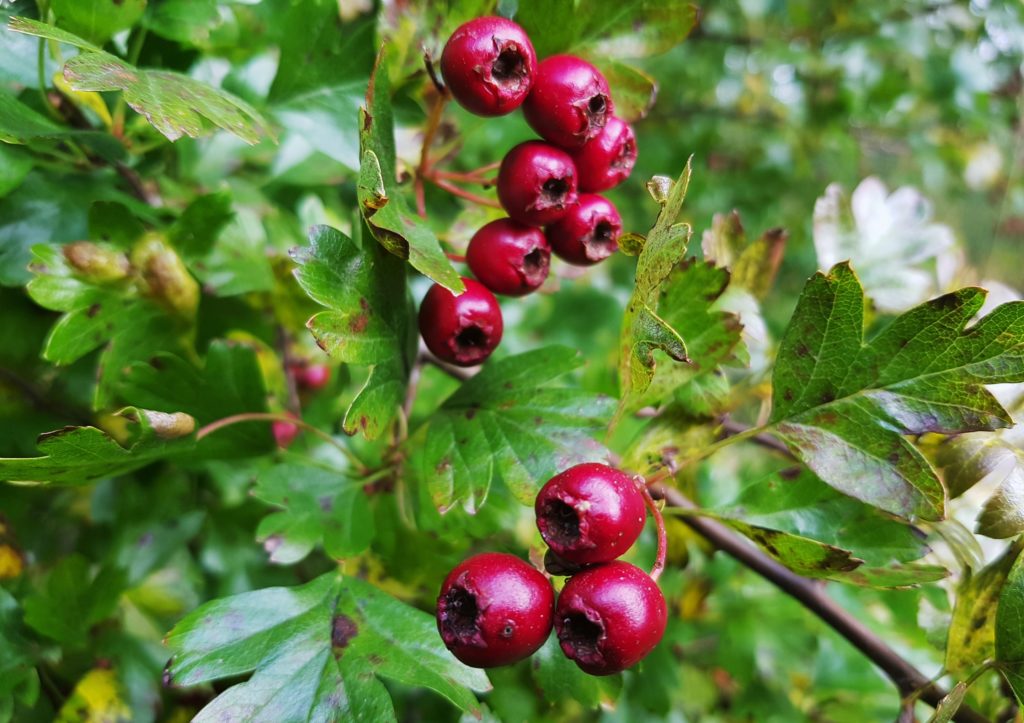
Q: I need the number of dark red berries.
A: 10